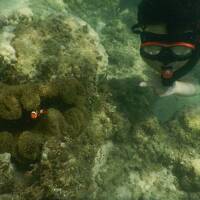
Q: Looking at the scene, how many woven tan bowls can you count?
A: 0